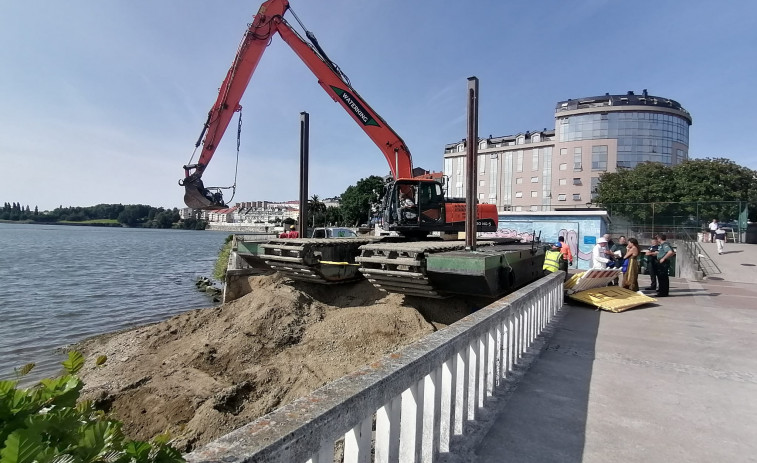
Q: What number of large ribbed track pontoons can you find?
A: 2